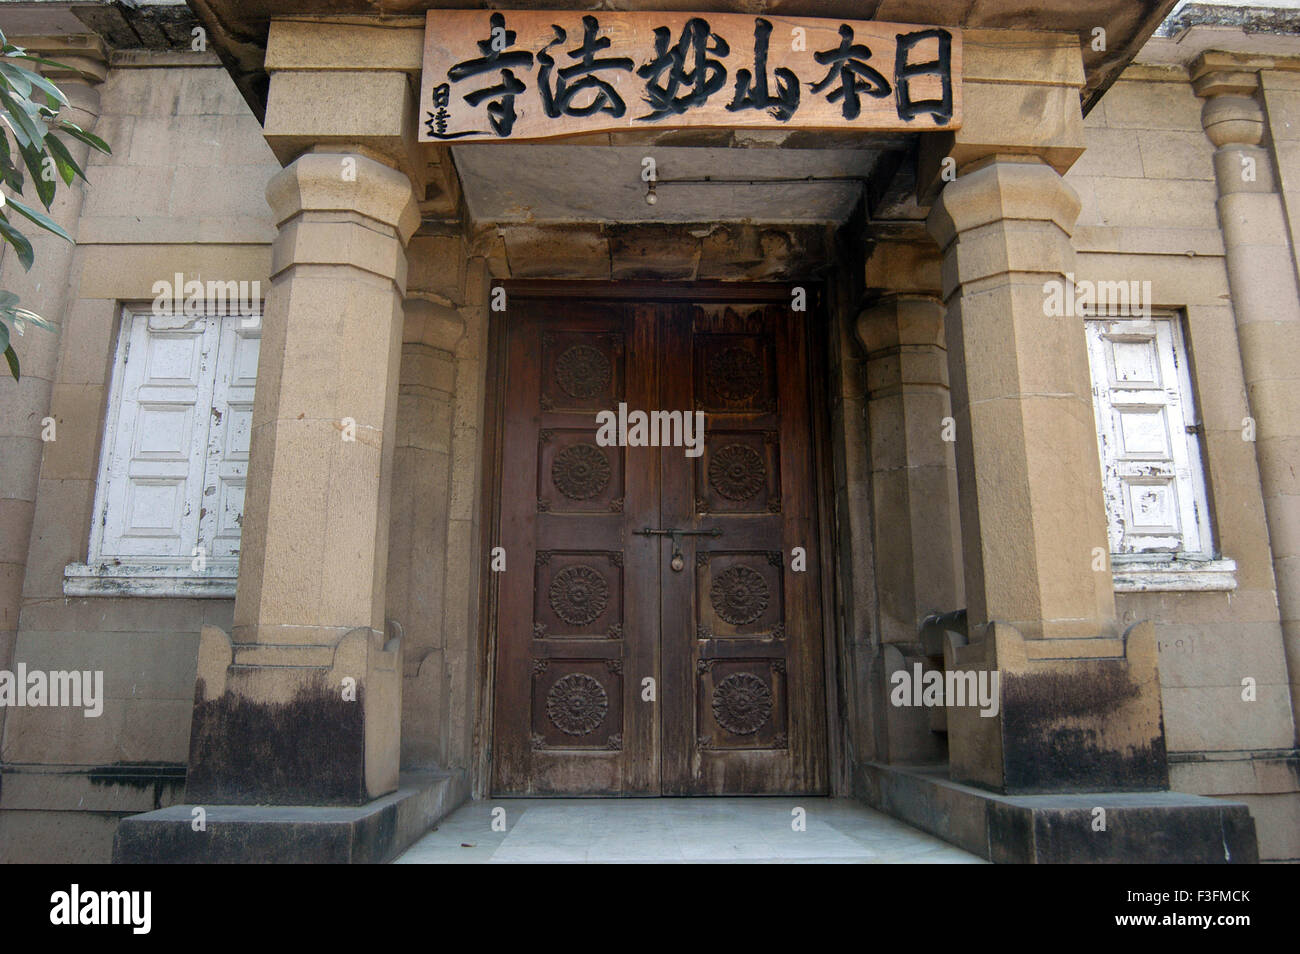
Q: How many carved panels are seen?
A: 8